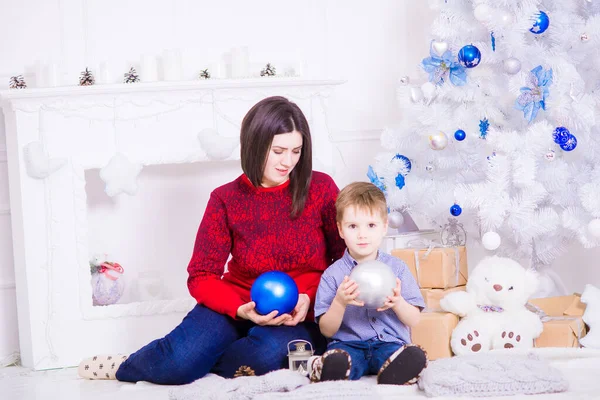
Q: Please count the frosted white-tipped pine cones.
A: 5